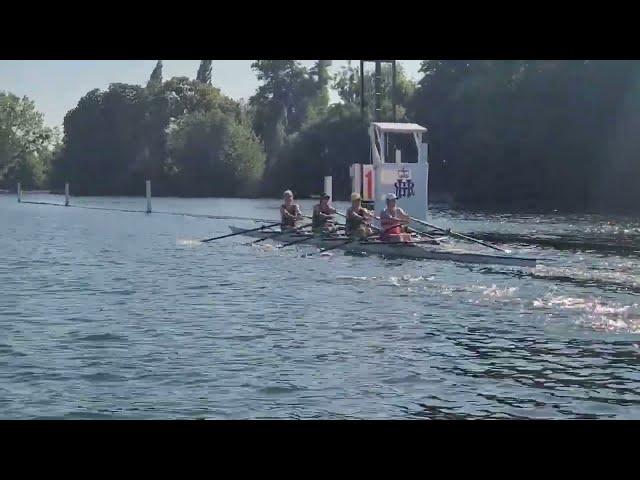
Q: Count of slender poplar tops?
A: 2